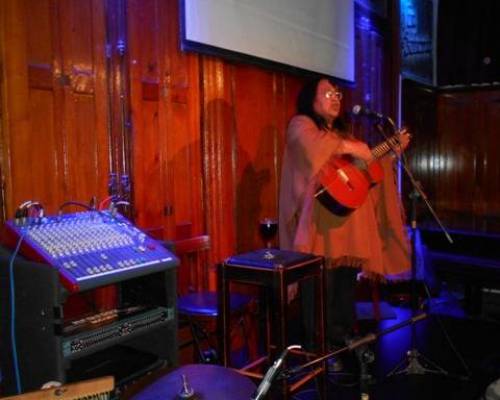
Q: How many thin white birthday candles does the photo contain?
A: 0